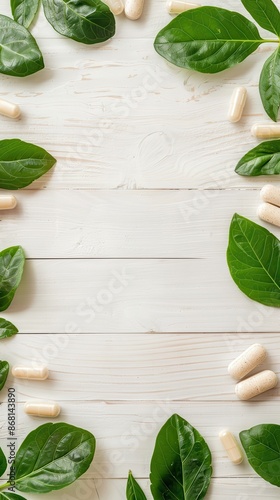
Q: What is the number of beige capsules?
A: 14